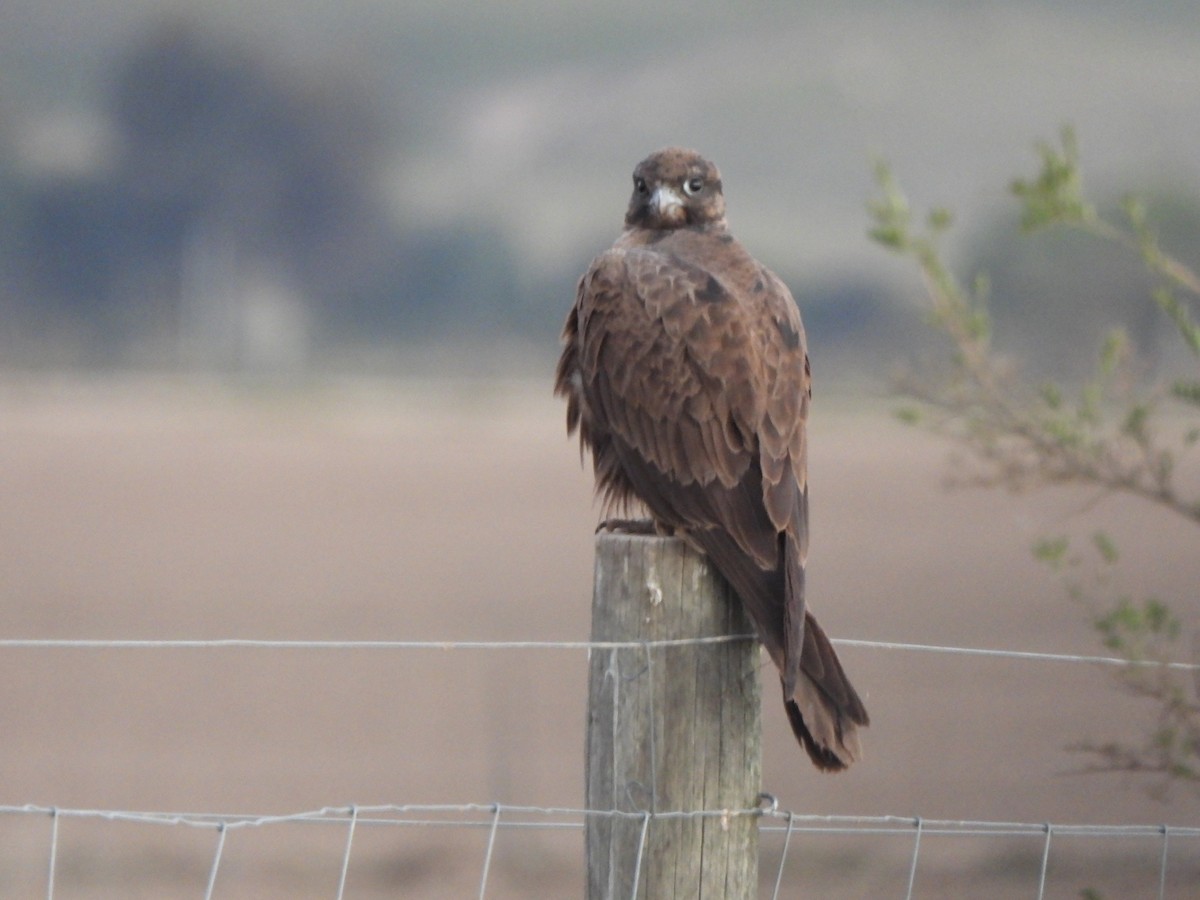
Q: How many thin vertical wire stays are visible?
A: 9